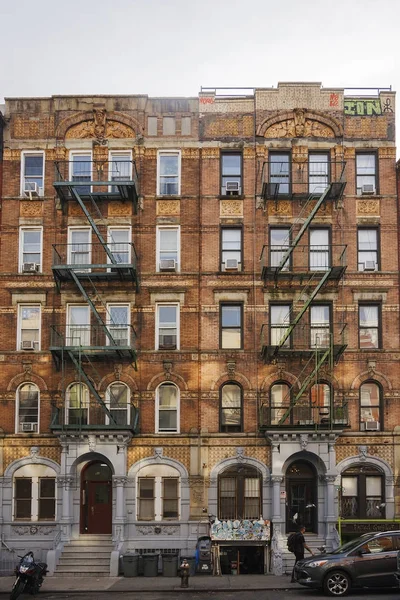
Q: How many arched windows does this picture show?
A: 12